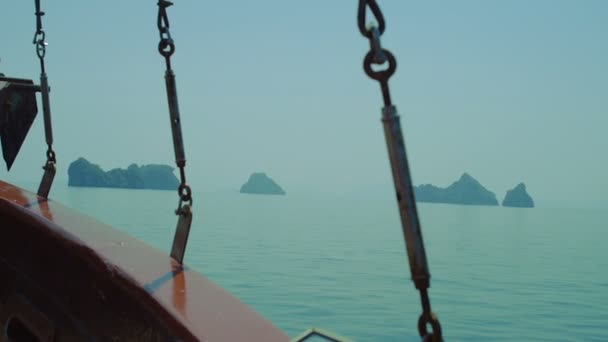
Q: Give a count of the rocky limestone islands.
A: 4